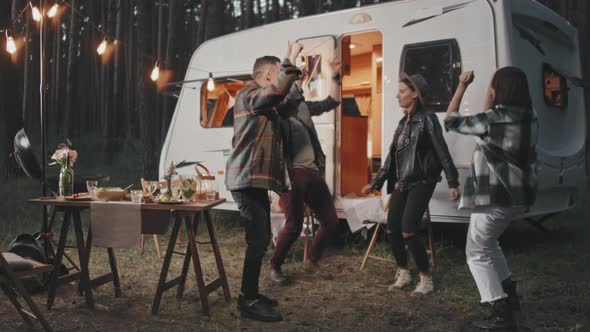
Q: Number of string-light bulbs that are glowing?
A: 6